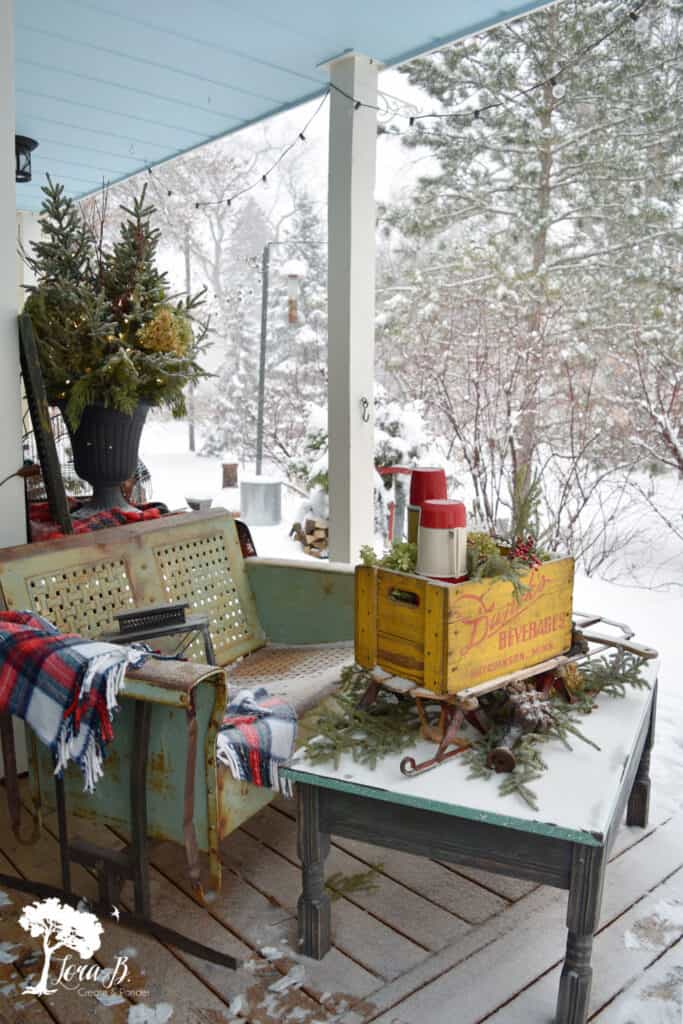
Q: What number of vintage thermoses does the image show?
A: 2